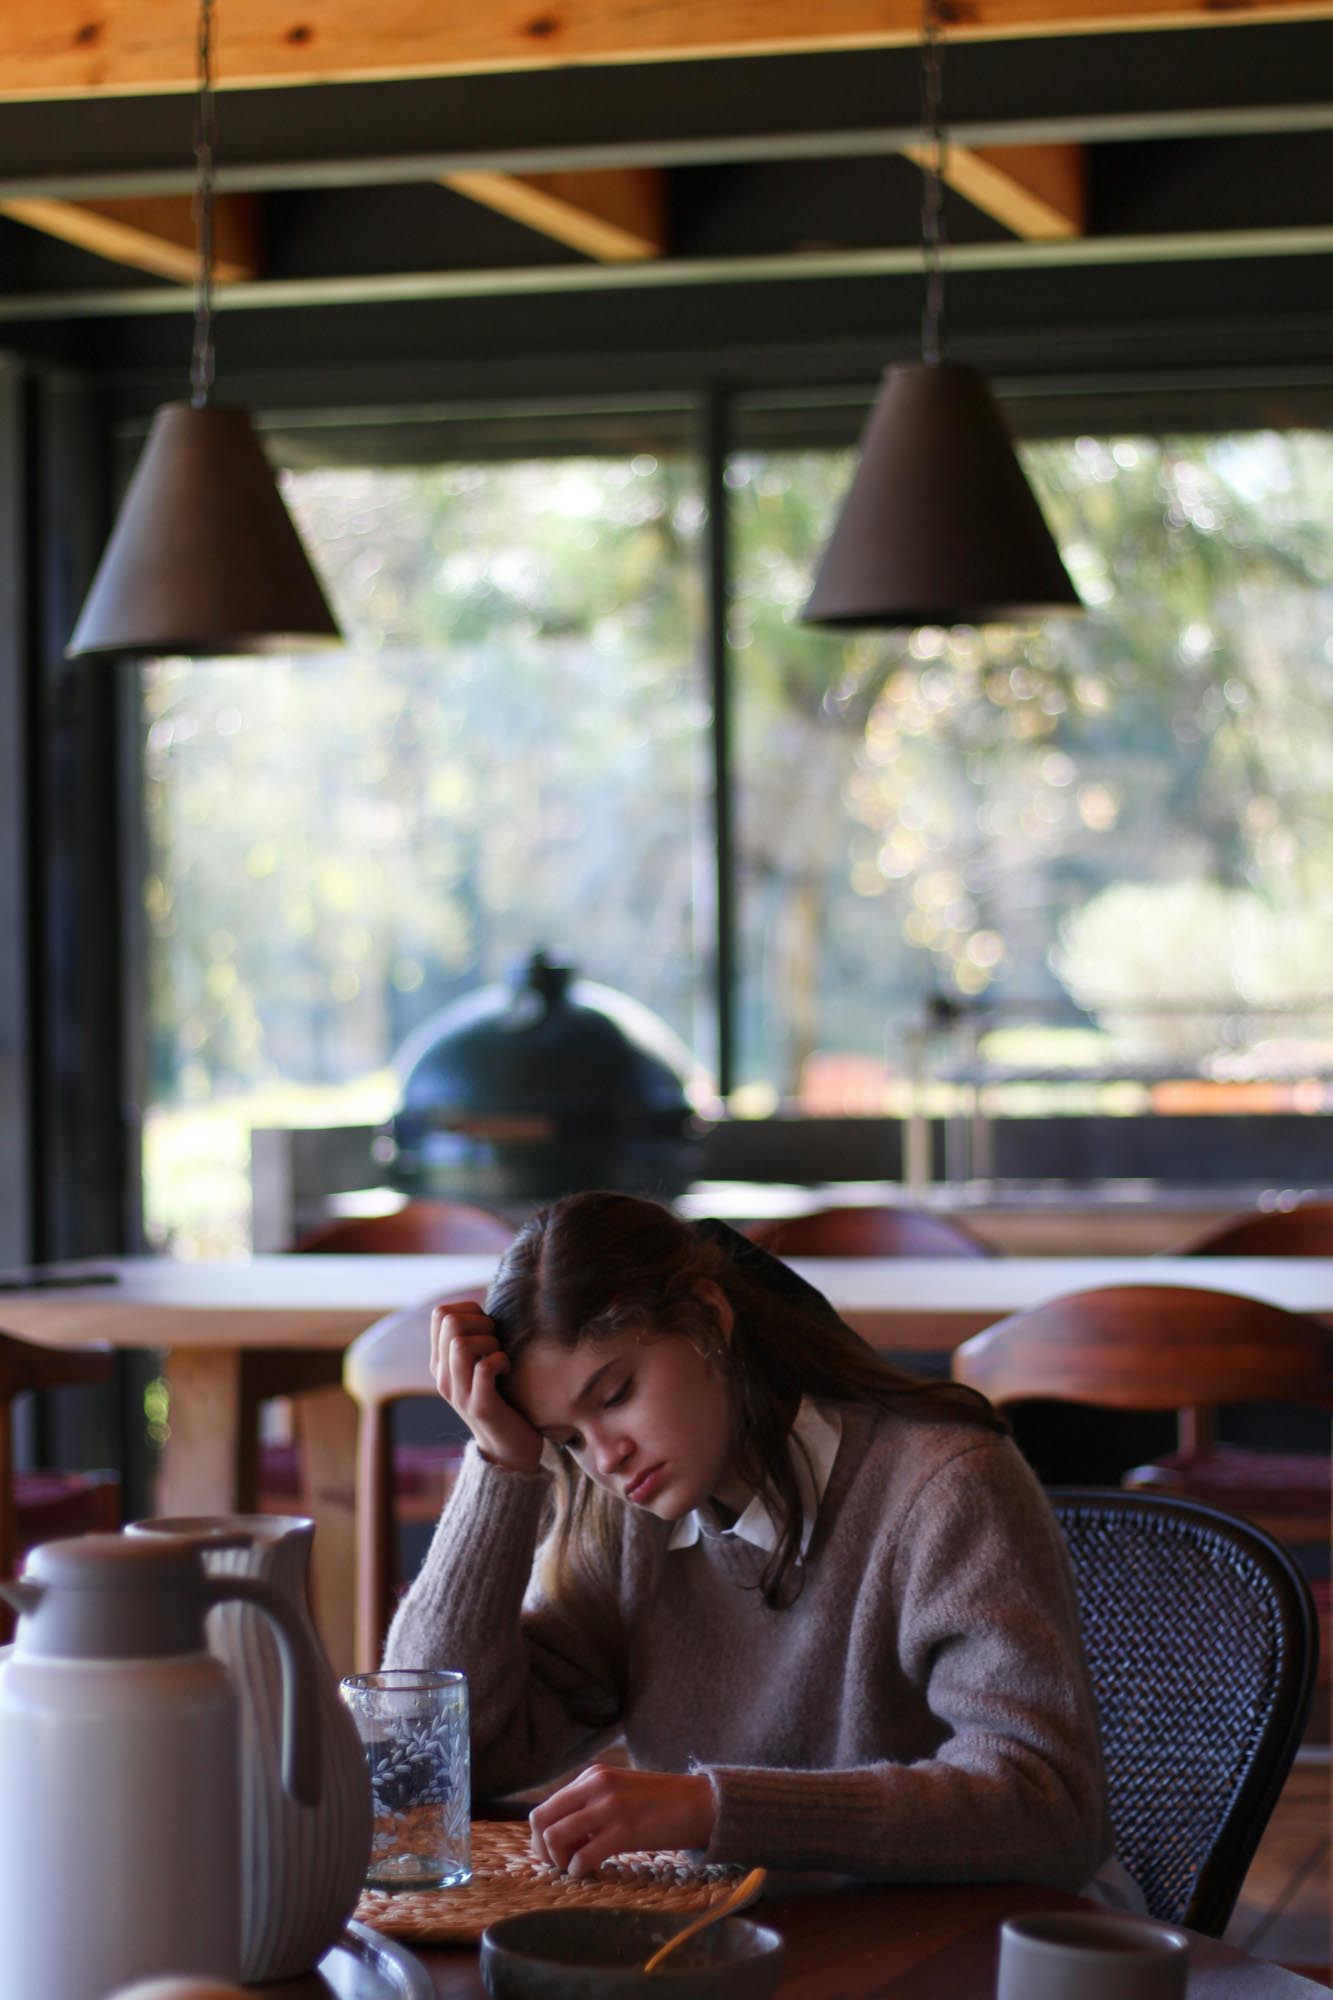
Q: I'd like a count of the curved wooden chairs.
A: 6